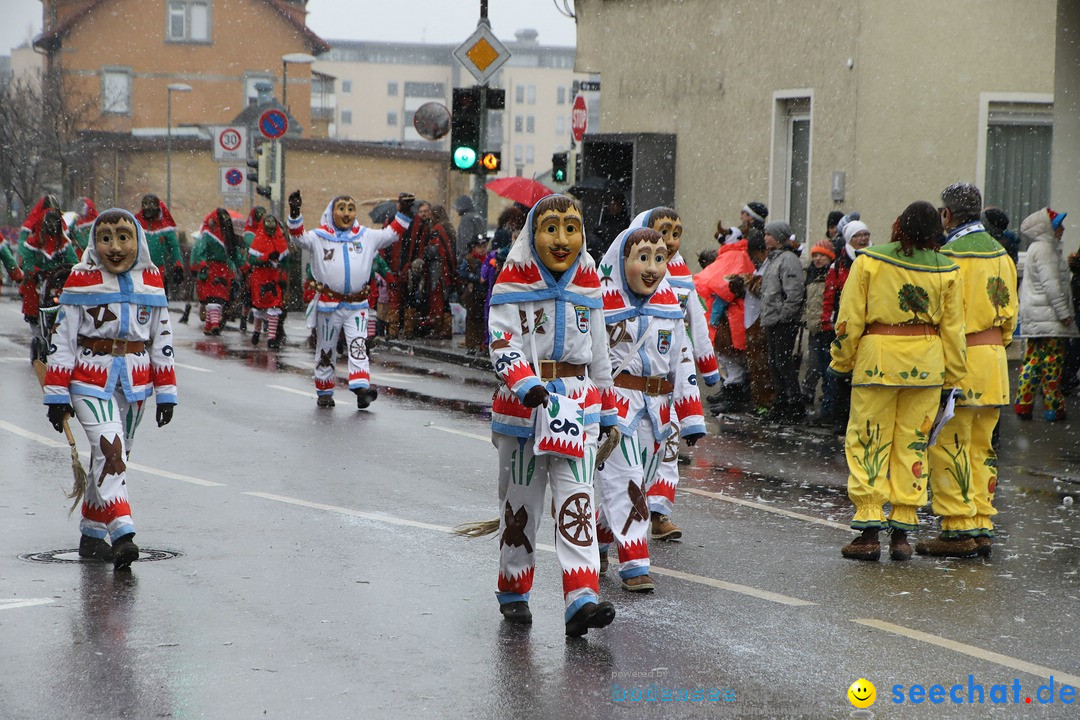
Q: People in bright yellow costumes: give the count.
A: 2